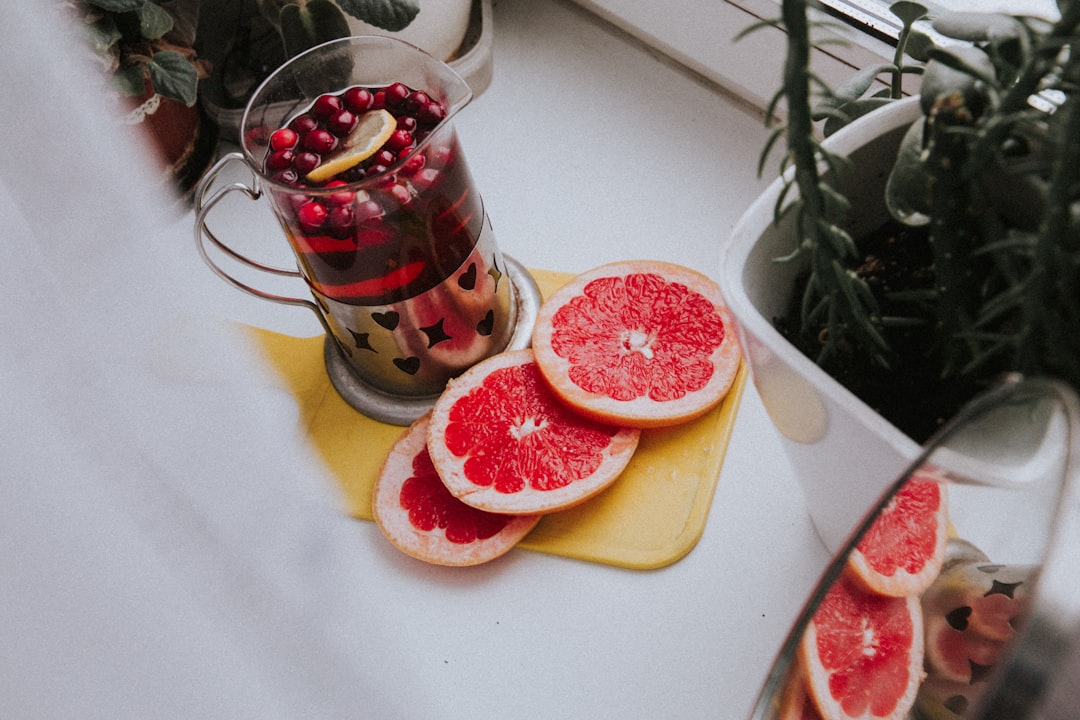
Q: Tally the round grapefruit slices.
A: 3